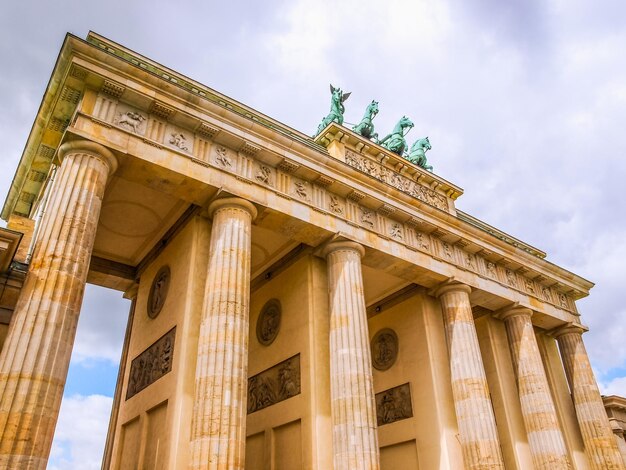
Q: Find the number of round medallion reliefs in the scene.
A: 3